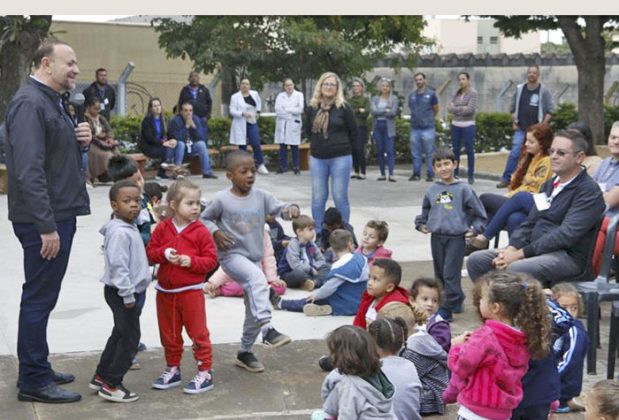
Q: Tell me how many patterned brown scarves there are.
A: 1